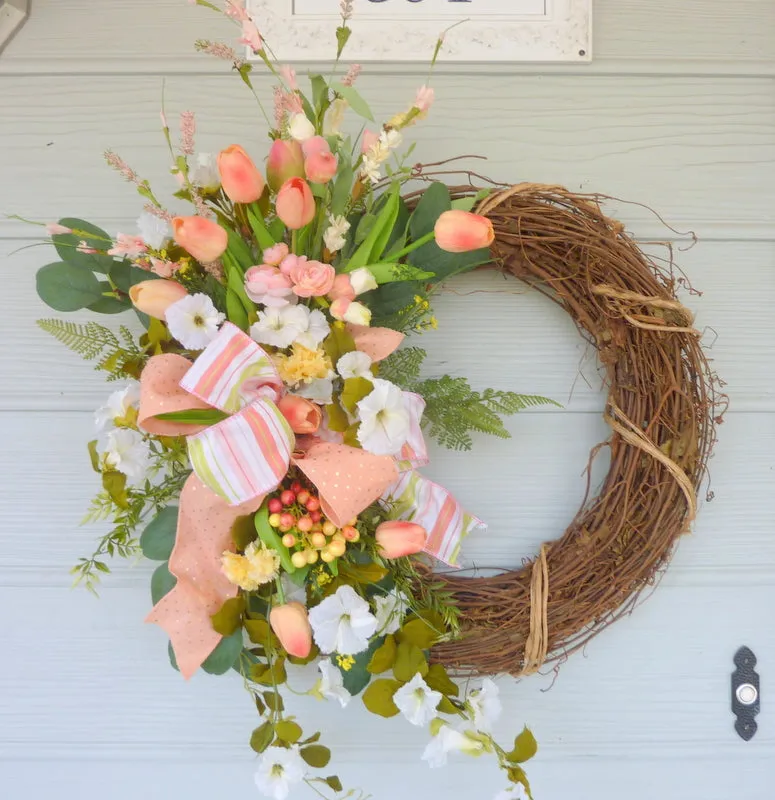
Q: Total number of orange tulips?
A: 8